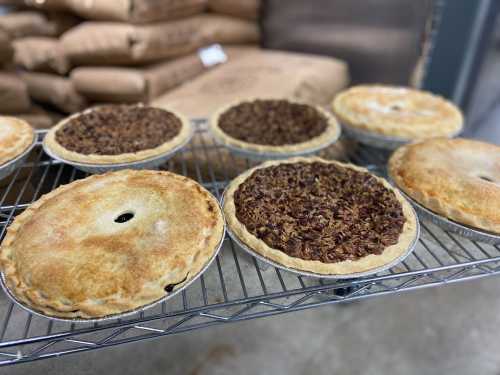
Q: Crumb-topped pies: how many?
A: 3